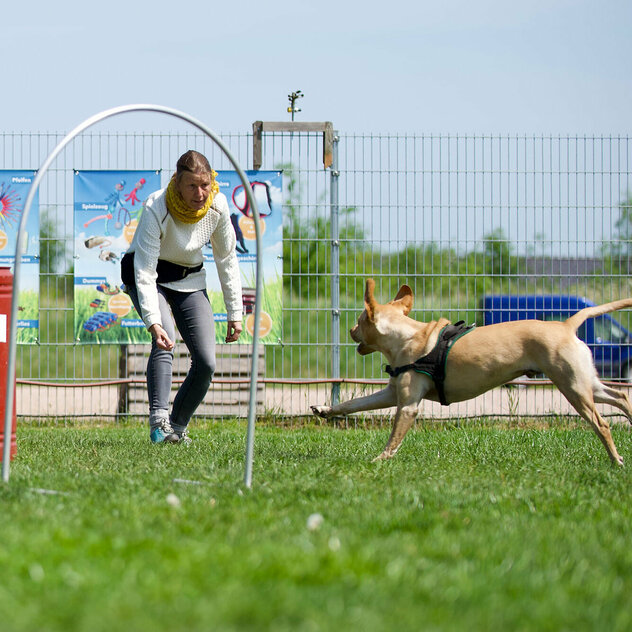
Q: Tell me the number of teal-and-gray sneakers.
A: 2